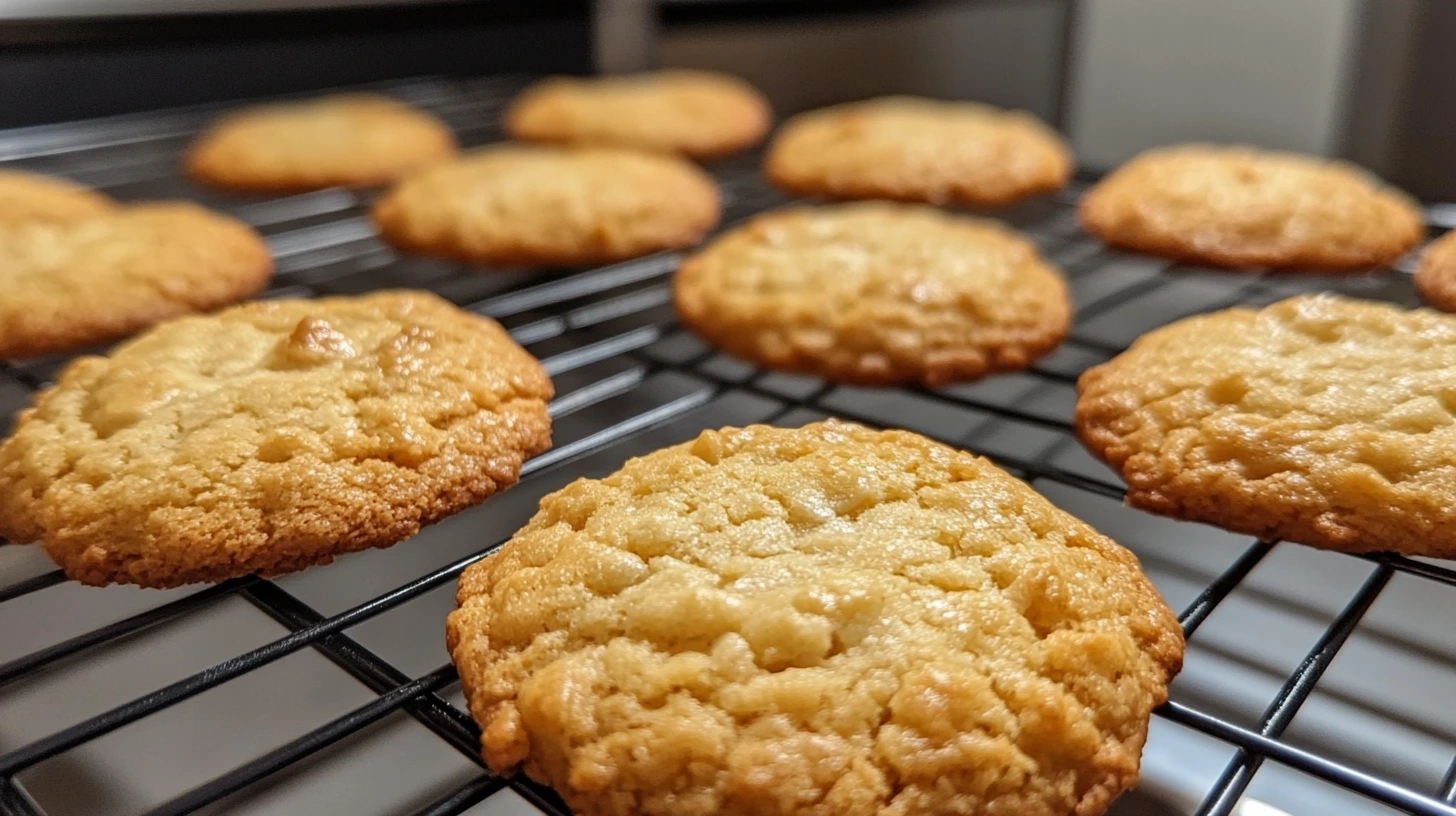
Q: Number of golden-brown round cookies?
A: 12